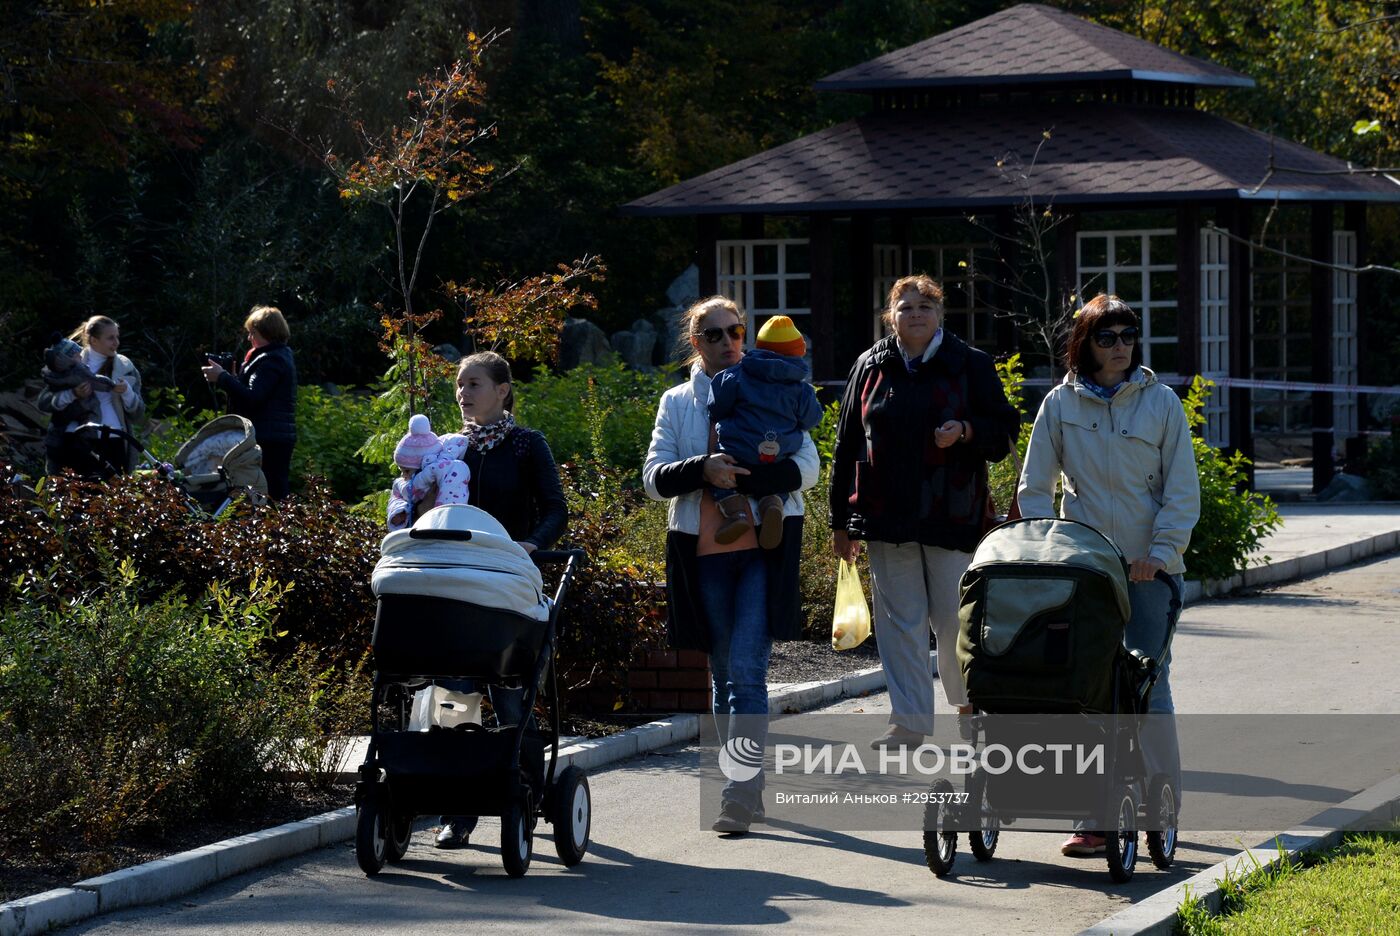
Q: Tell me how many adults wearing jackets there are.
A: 6